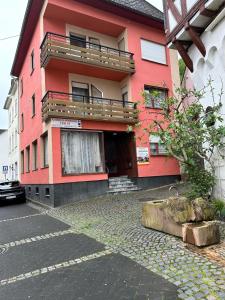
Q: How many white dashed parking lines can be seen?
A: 3